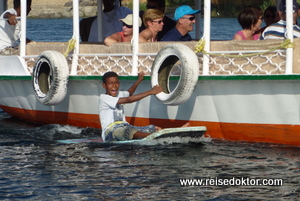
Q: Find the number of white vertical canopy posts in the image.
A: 5